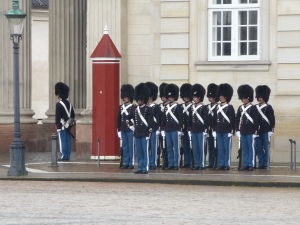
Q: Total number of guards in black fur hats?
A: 12